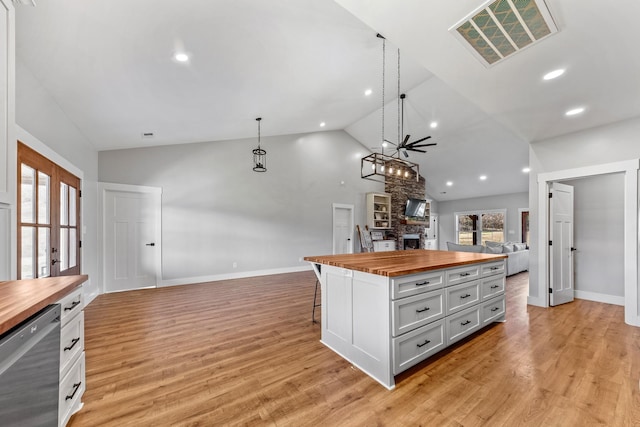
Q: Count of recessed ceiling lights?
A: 10